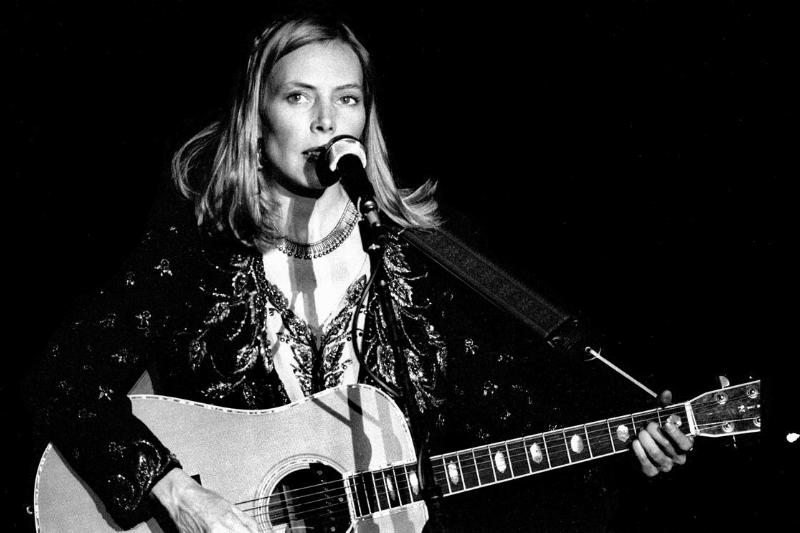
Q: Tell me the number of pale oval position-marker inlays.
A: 7